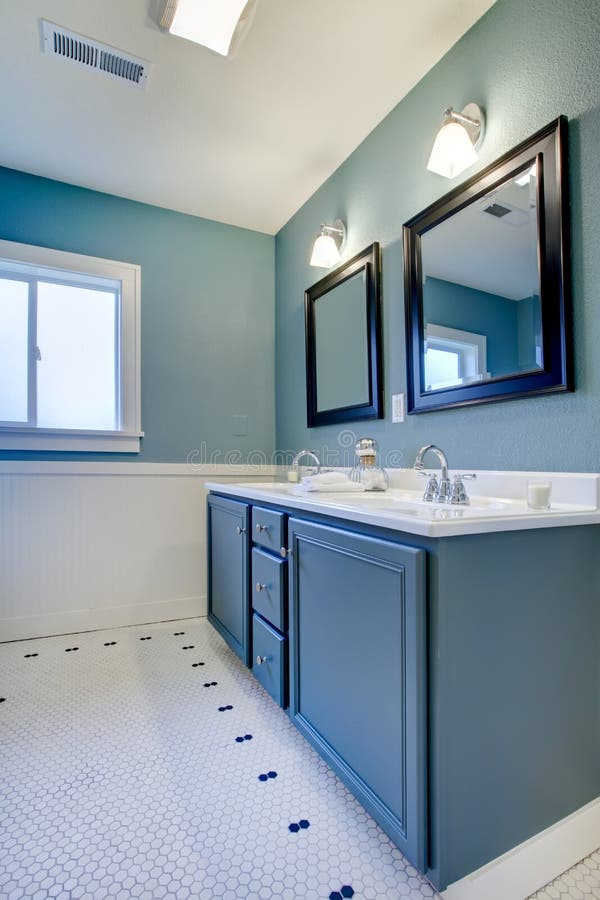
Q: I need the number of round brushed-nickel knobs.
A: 5